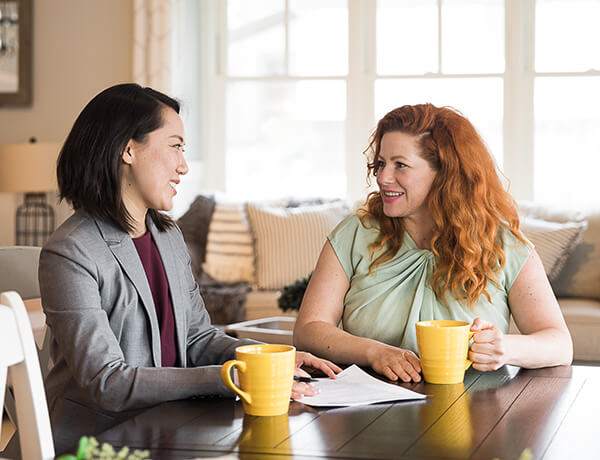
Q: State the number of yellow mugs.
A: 2